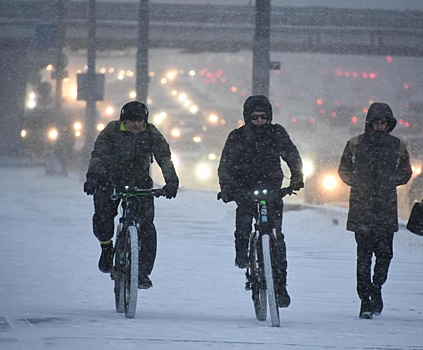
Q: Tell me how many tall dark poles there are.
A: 4